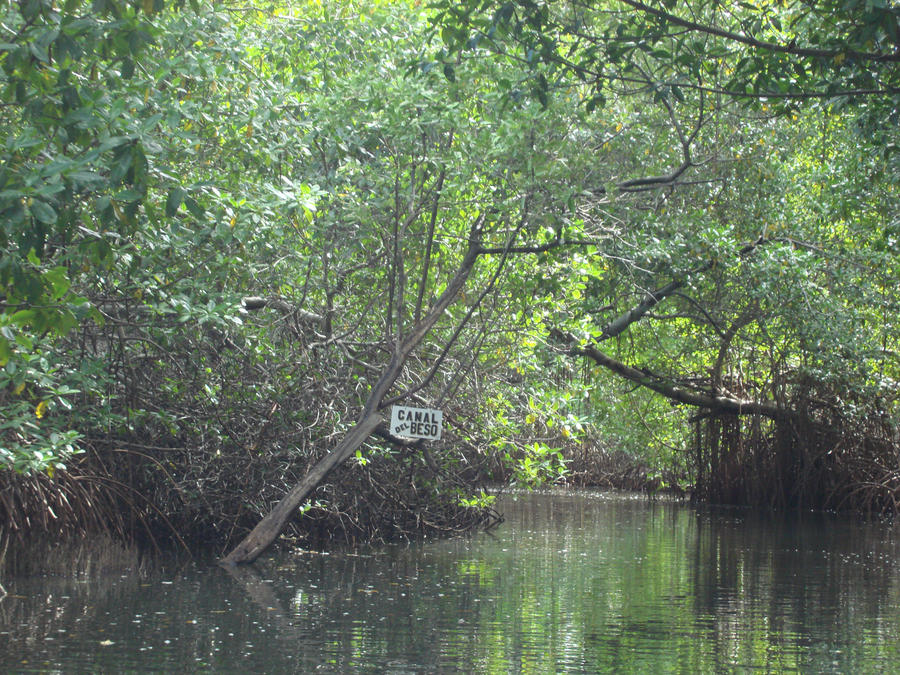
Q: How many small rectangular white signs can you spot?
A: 1